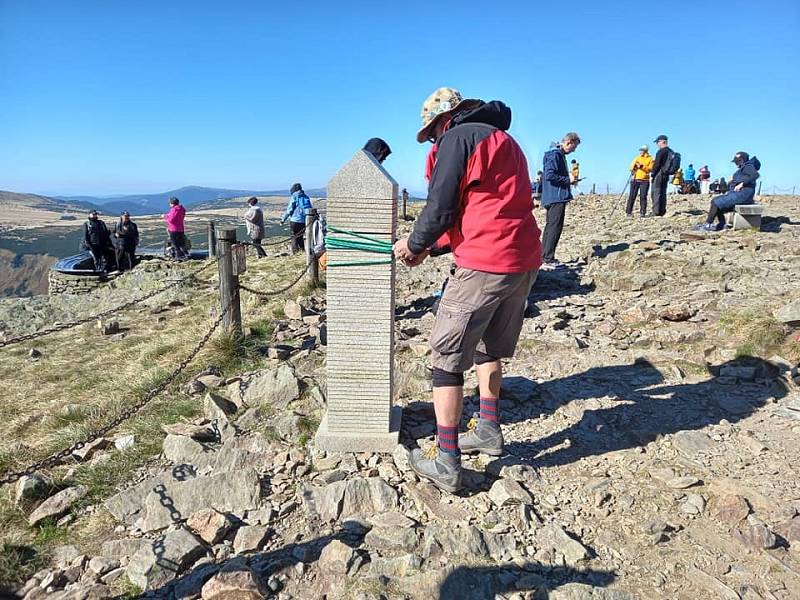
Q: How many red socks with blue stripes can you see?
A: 2